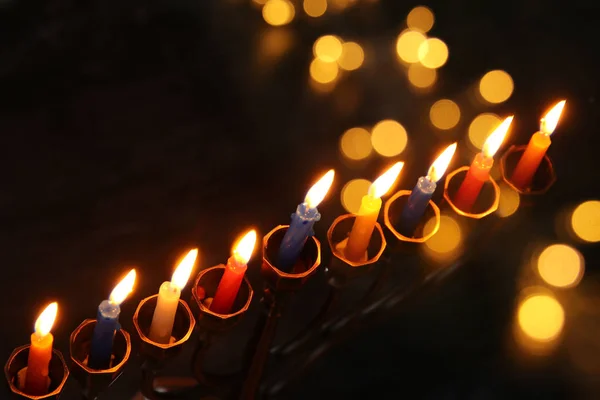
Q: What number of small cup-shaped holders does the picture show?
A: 9